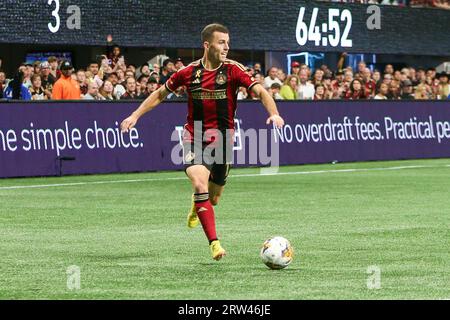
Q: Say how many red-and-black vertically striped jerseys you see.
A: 1